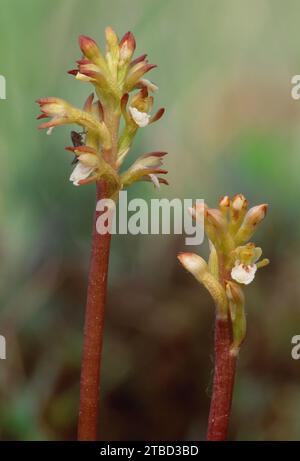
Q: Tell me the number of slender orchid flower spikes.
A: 2